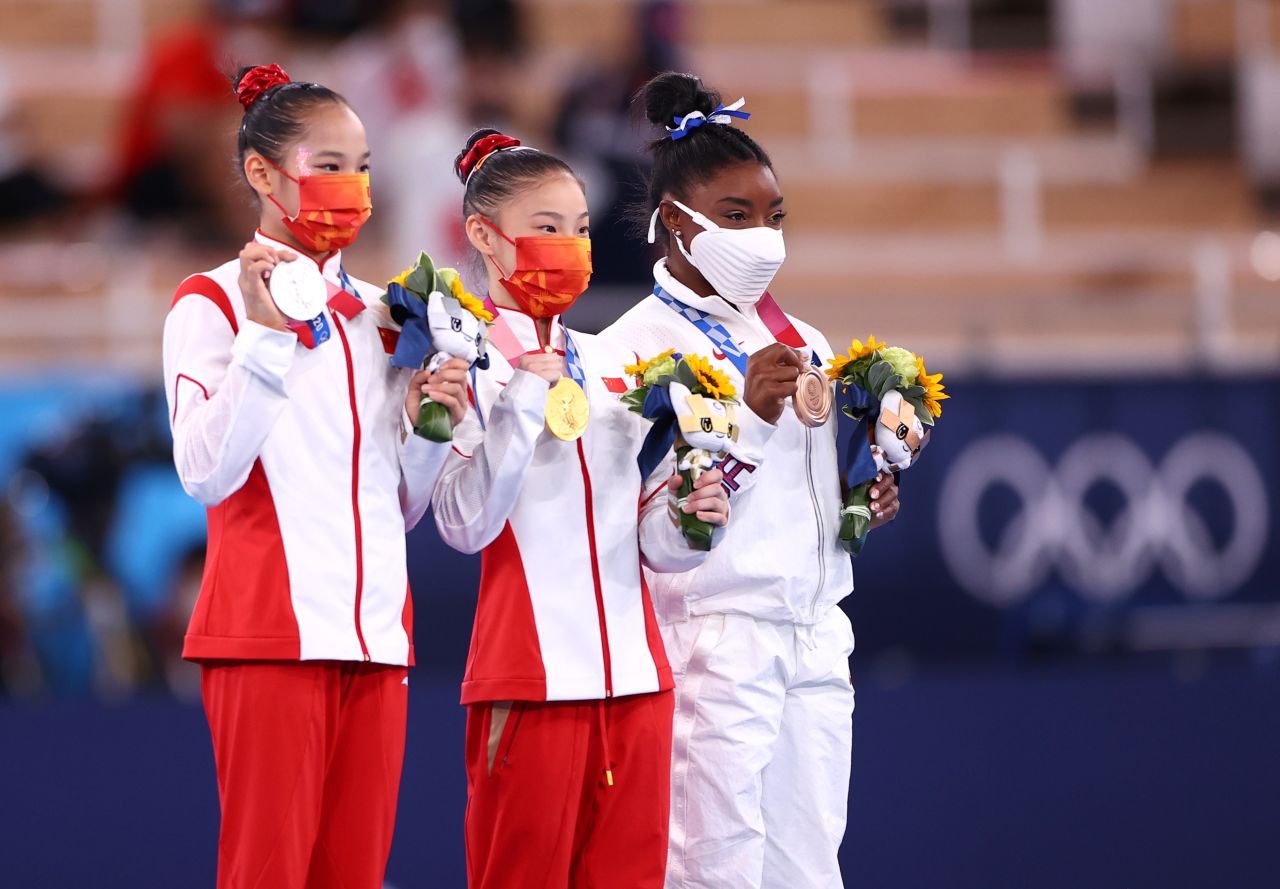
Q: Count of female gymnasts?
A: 3